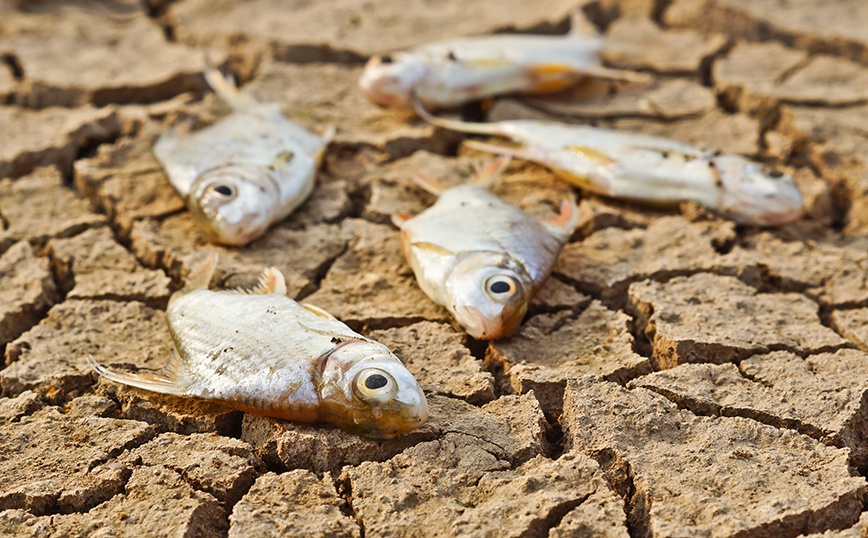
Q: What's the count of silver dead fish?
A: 5